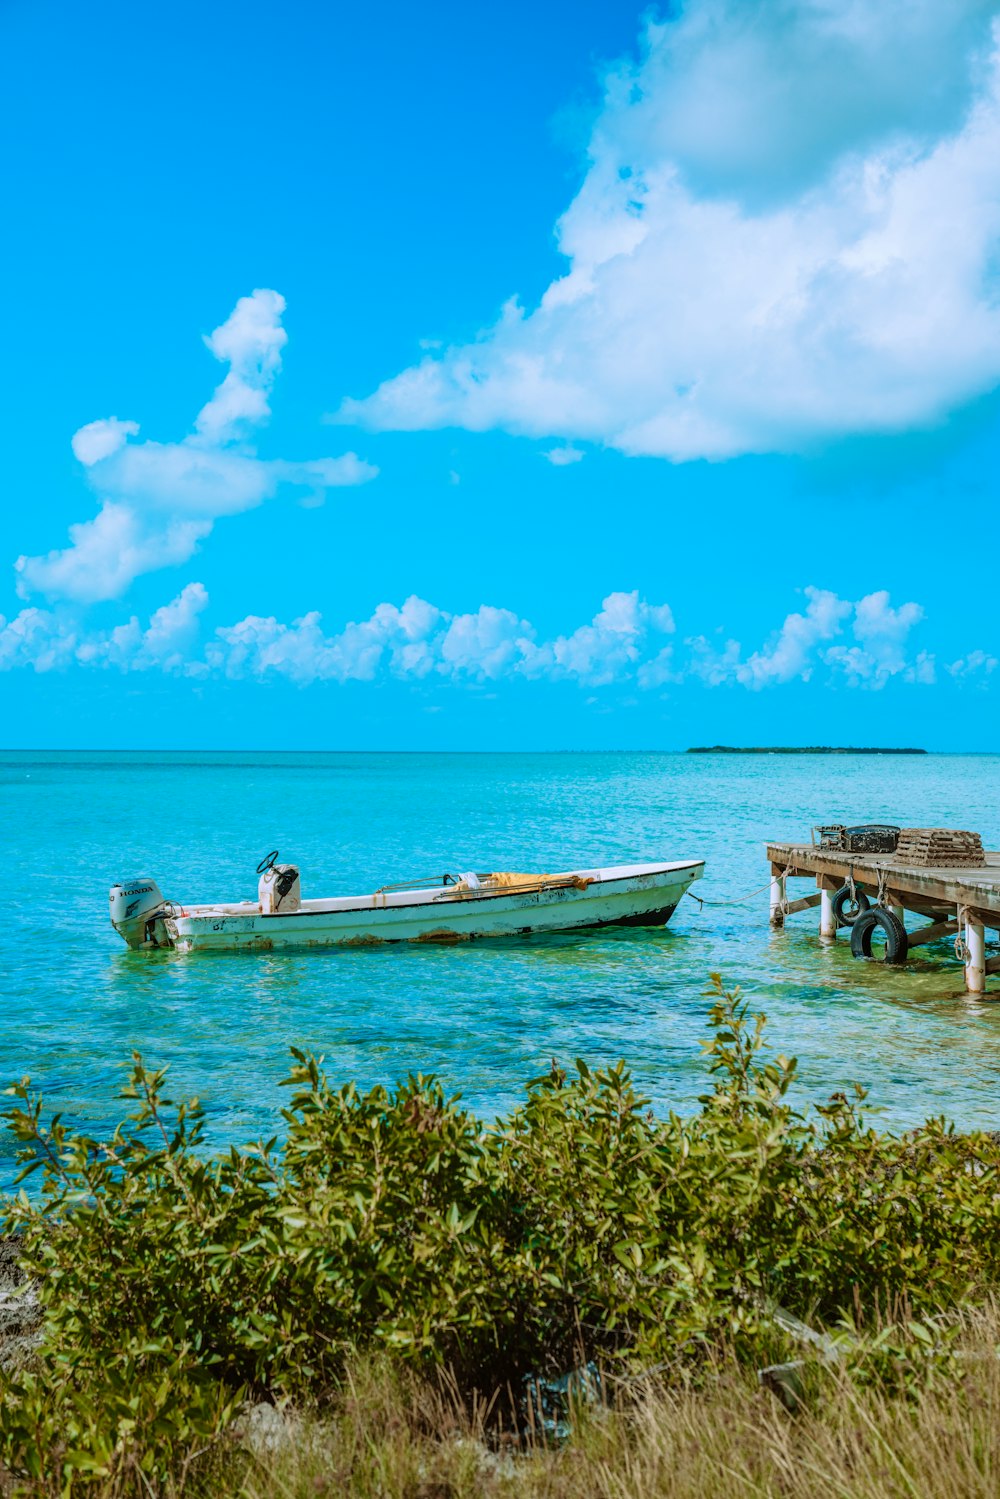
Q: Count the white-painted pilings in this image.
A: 4